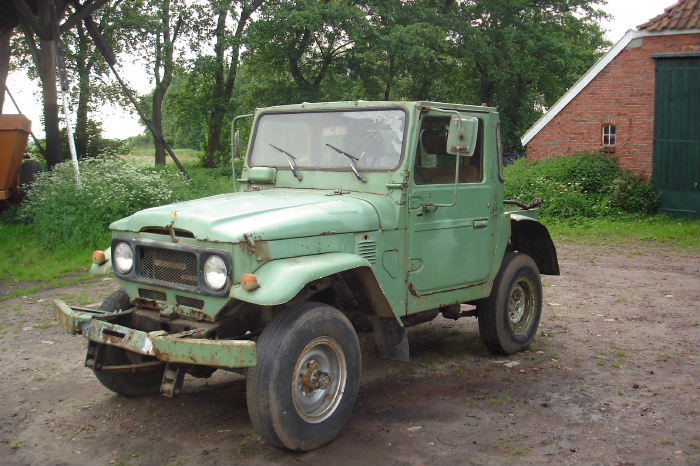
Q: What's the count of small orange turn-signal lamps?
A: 2